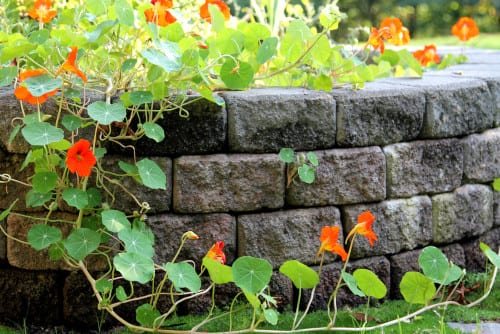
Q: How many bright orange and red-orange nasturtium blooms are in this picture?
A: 13